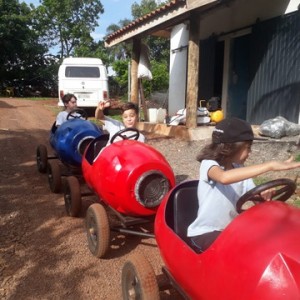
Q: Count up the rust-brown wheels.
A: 5